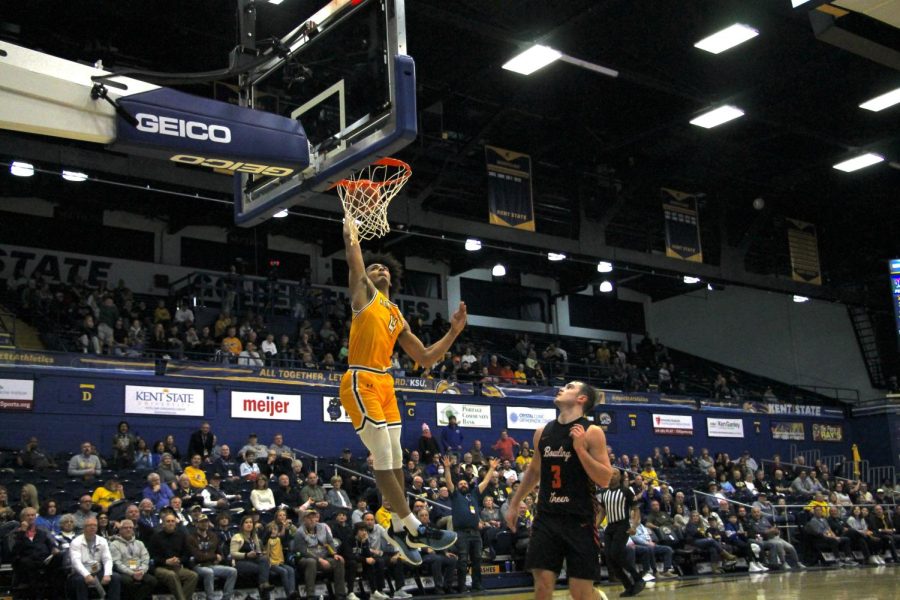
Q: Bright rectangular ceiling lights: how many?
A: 5